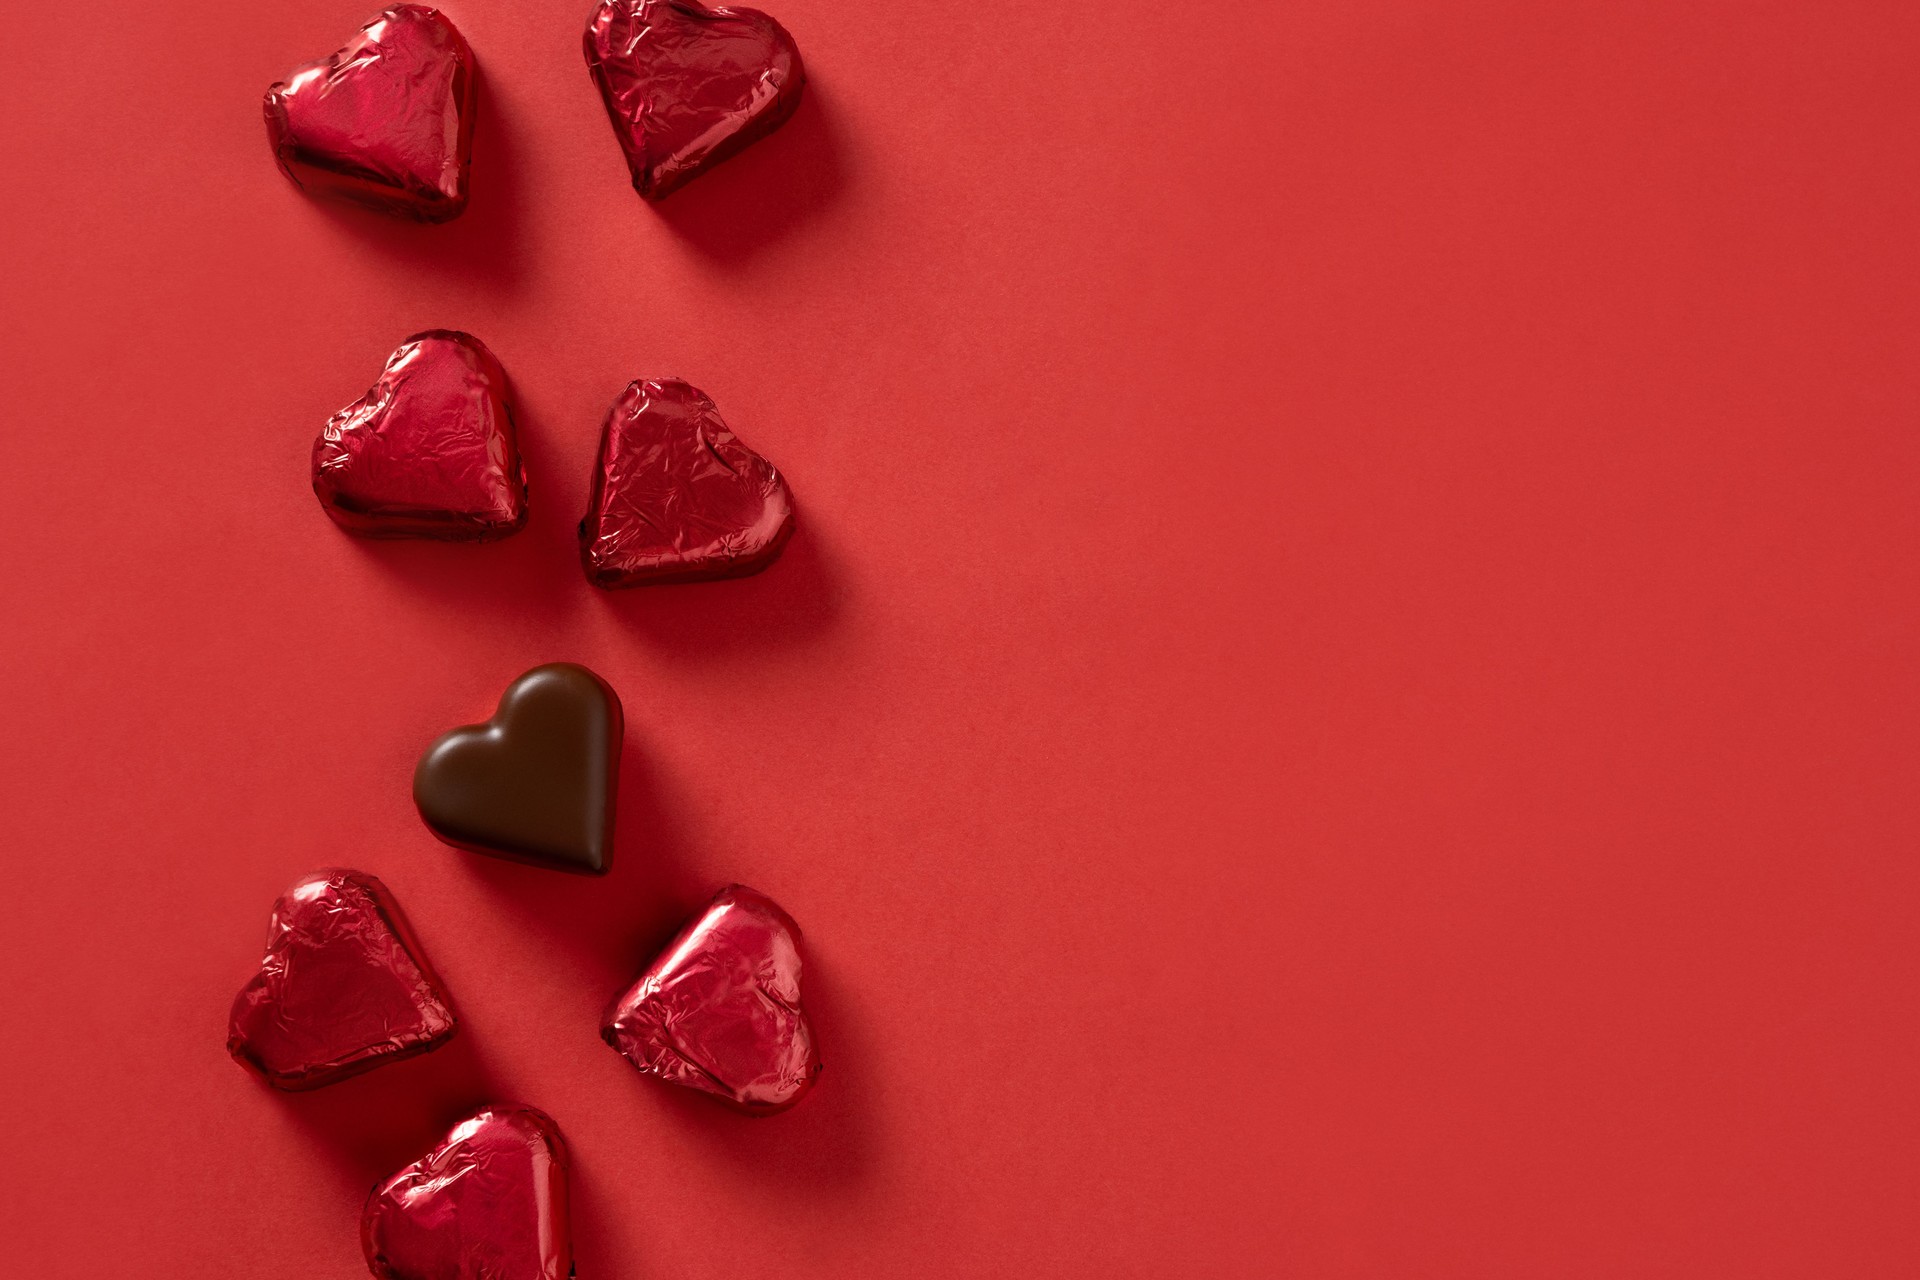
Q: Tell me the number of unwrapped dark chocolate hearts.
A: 1